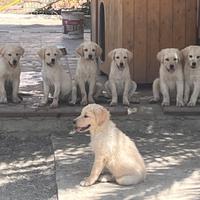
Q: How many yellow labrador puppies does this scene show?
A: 7